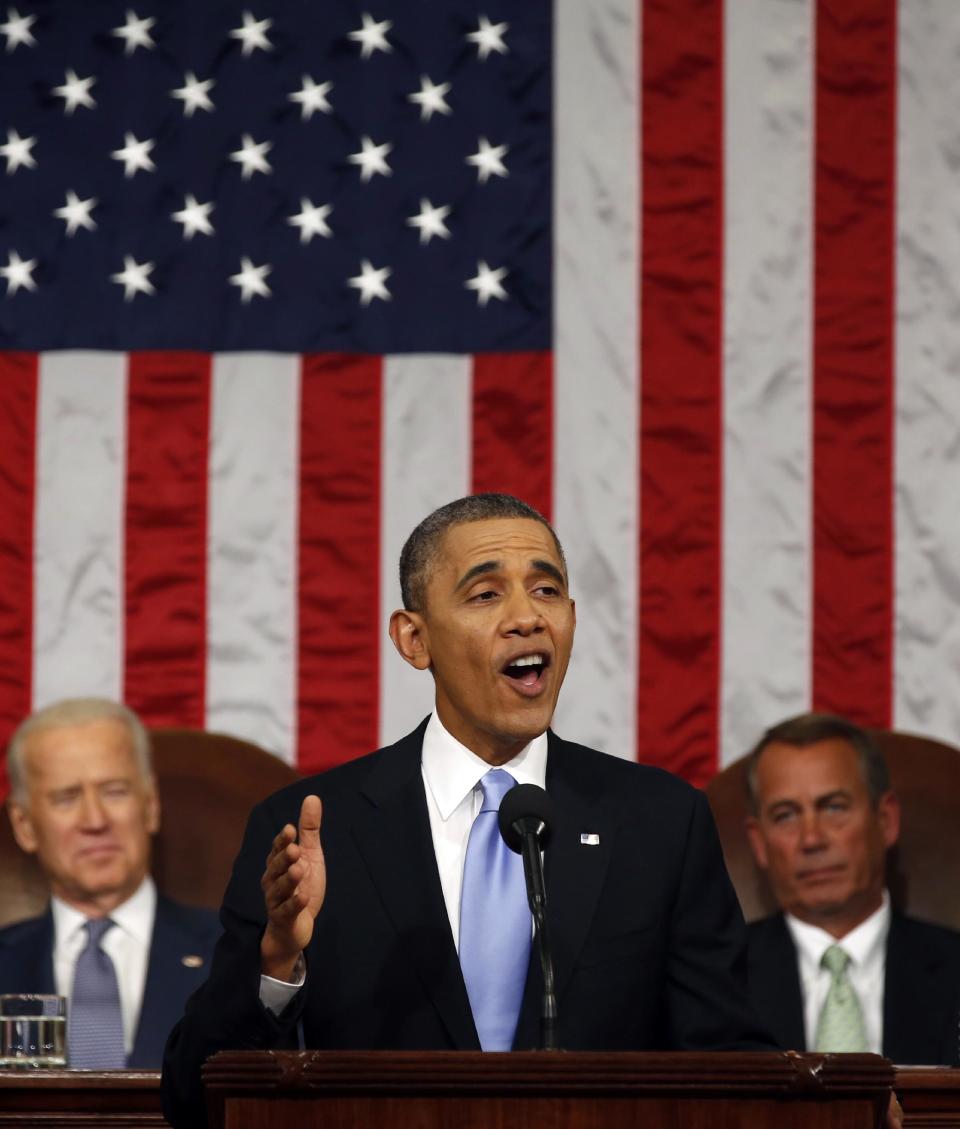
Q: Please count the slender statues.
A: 0